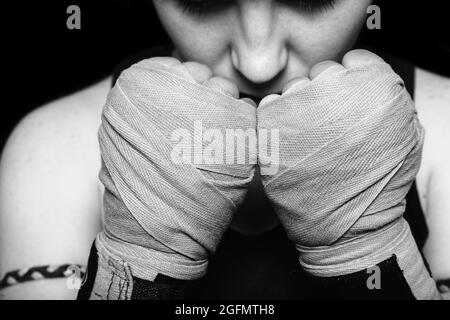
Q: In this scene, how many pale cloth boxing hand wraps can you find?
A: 2